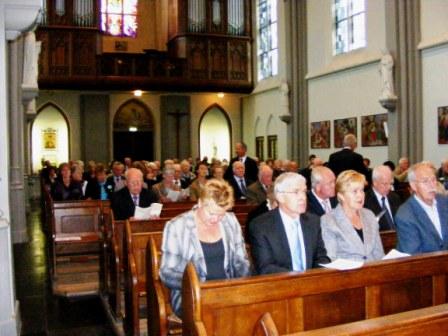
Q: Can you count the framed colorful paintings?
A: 4